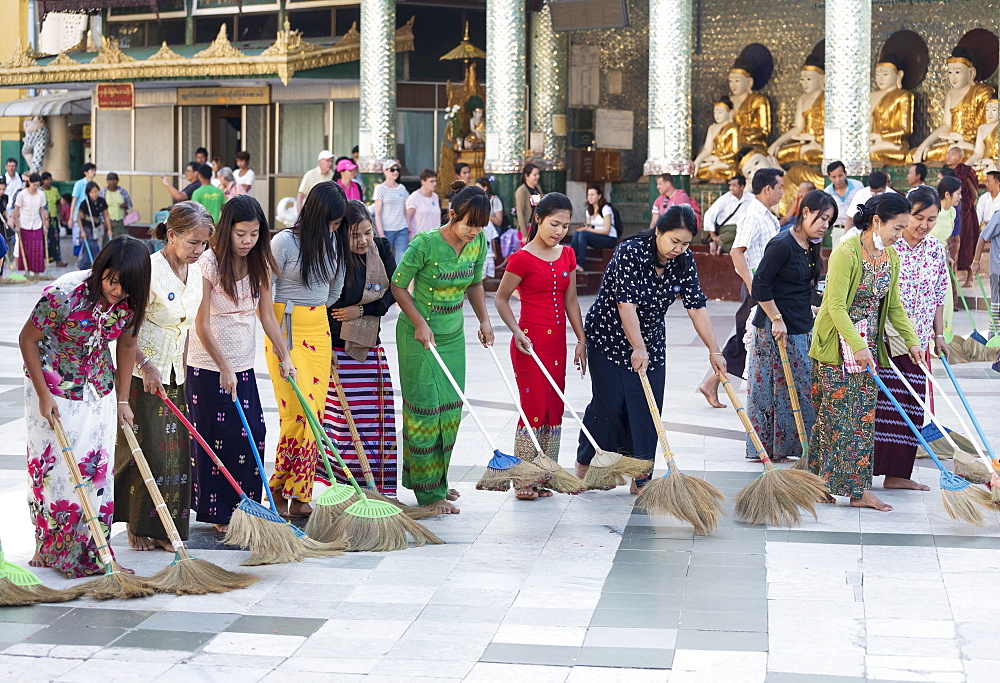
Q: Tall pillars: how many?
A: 5